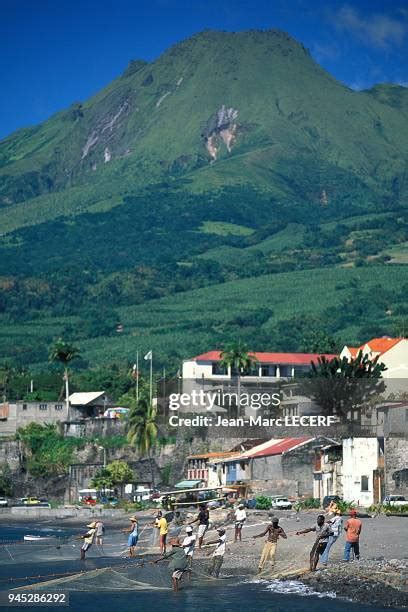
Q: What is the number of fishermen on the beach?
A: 13